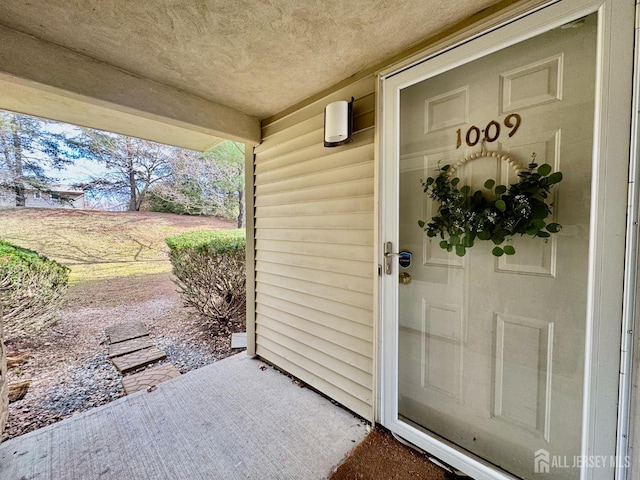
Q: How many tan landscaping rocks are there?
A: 2